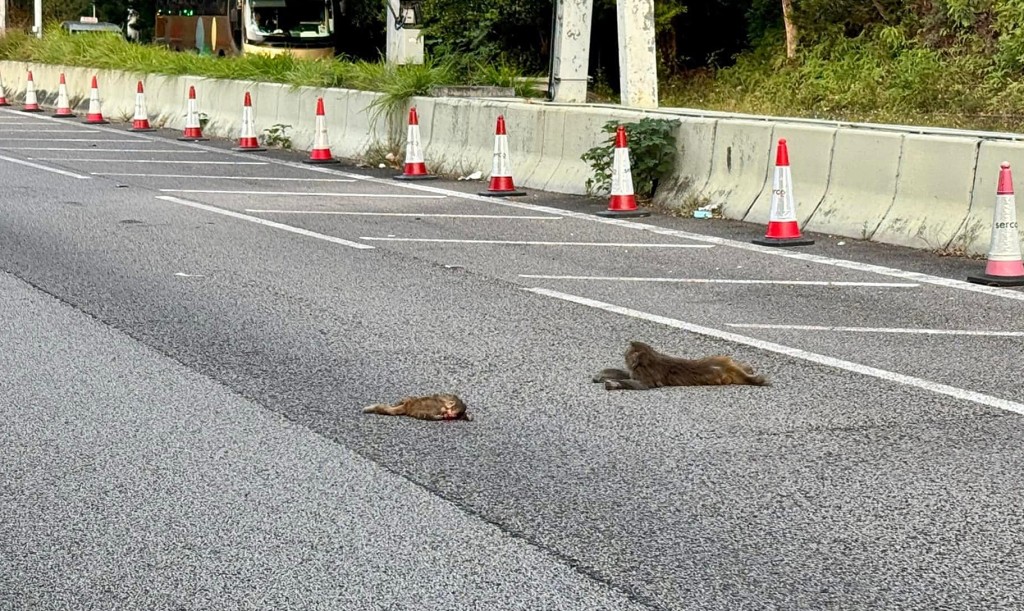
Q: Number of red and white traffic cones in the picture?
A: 13